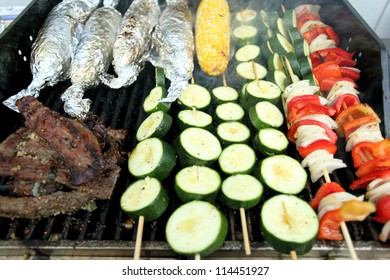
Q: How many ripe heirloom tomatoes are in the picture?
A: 0